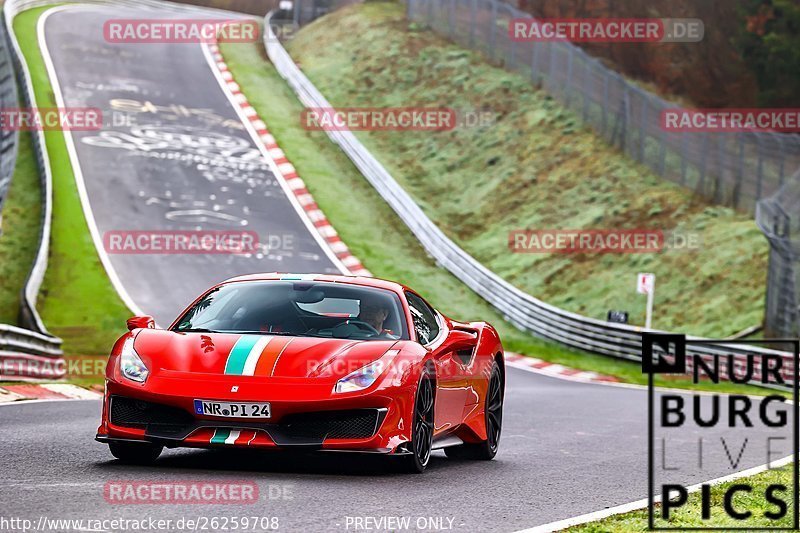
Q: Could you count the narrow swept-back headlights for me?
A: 2